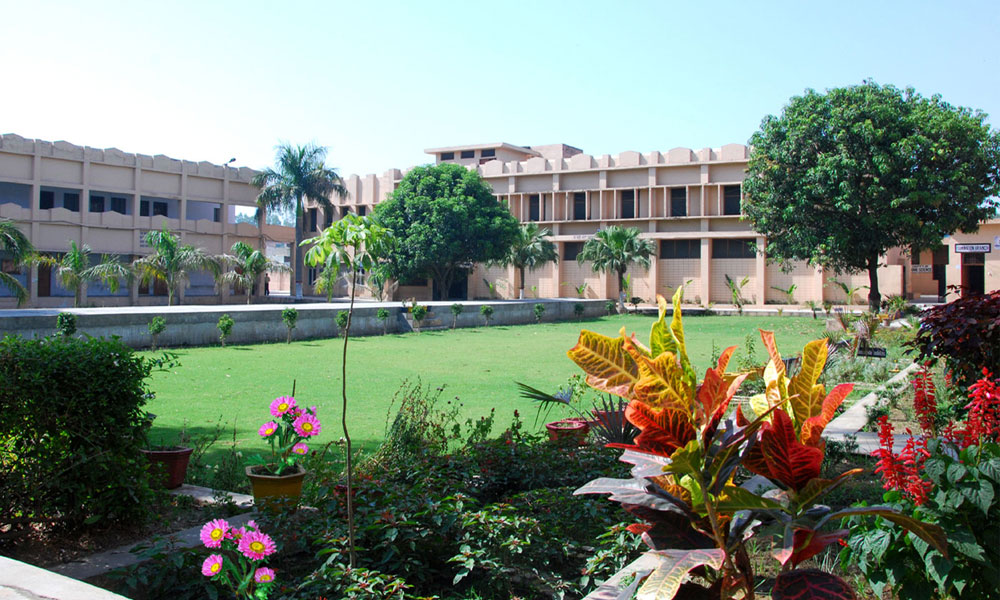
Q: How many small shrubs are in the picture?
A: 12